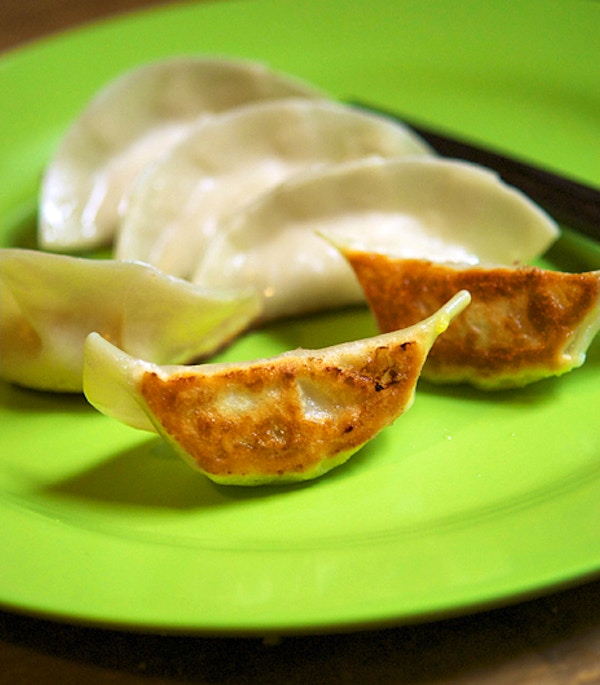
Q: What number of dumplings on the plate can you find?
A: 6